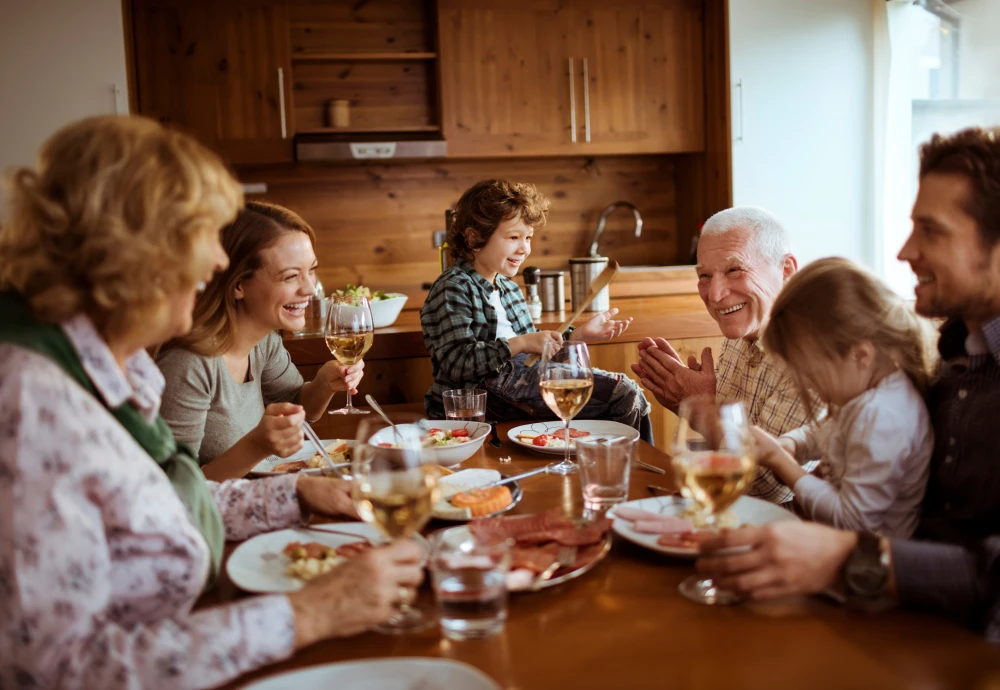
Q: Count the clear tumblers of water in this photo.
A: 3